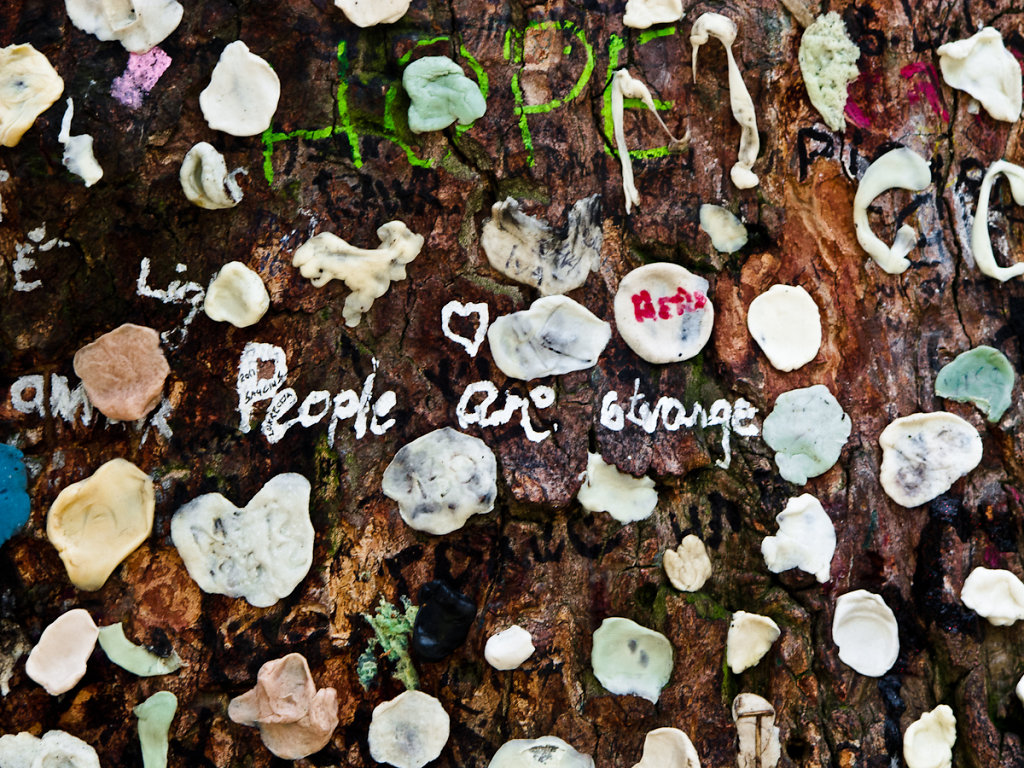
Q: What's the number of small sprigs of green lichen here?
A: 1